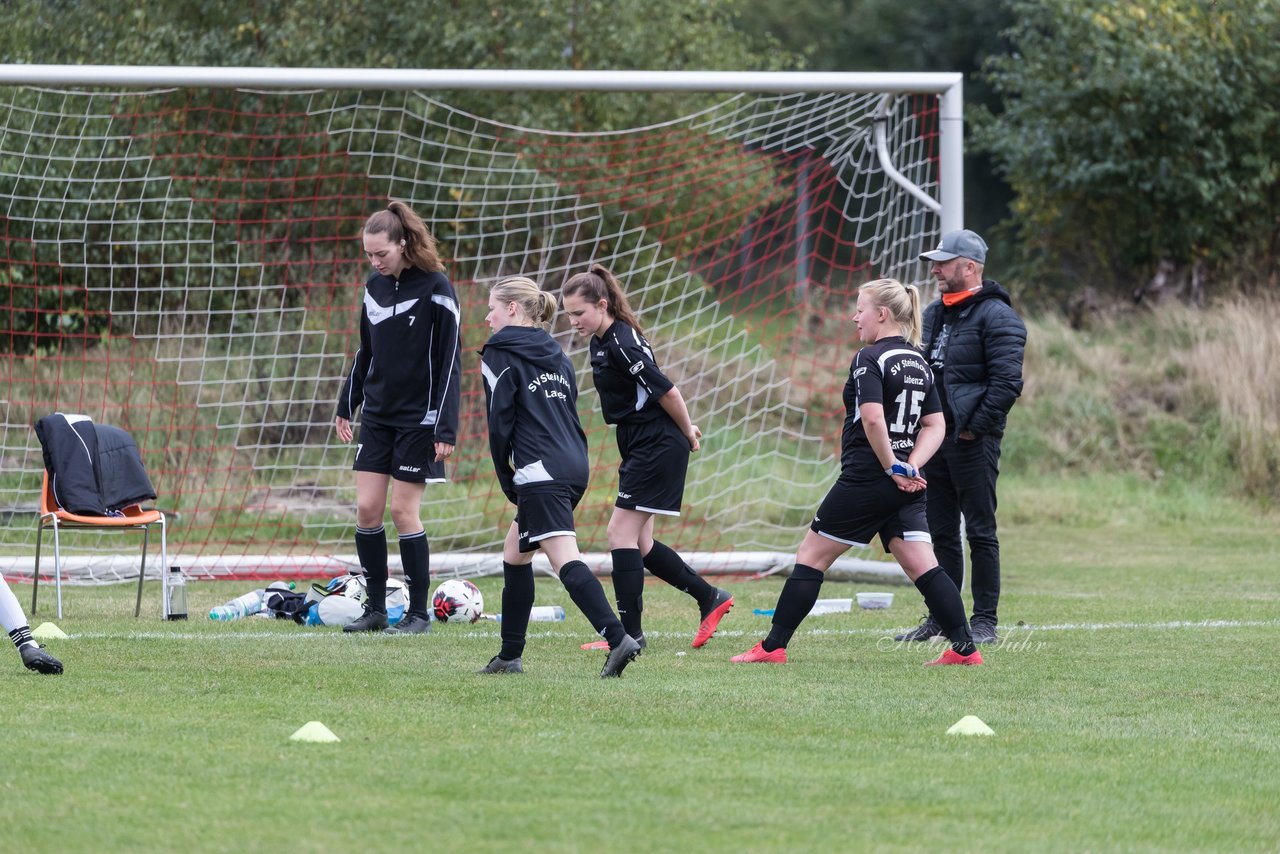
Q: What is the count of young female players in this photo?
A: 4